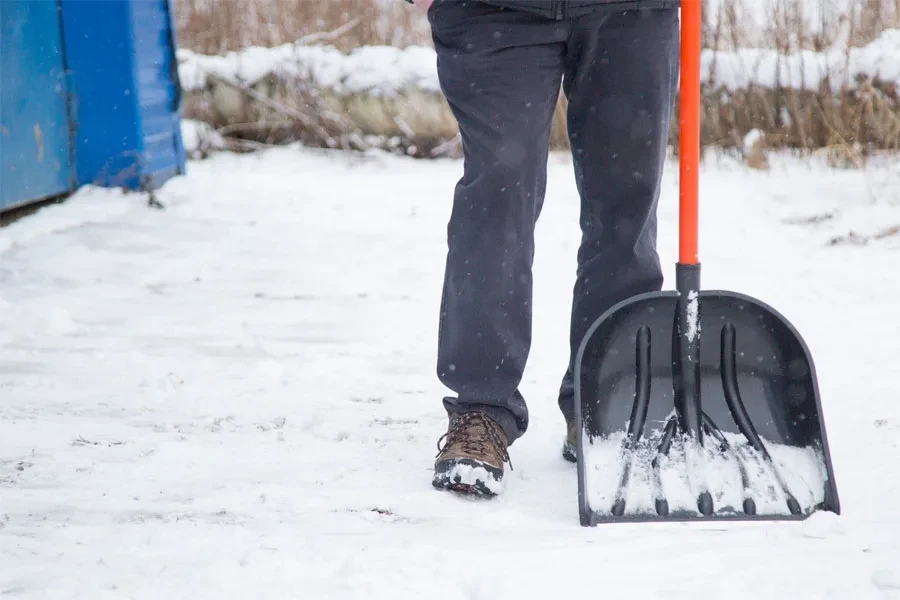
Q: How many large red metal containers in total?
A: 0